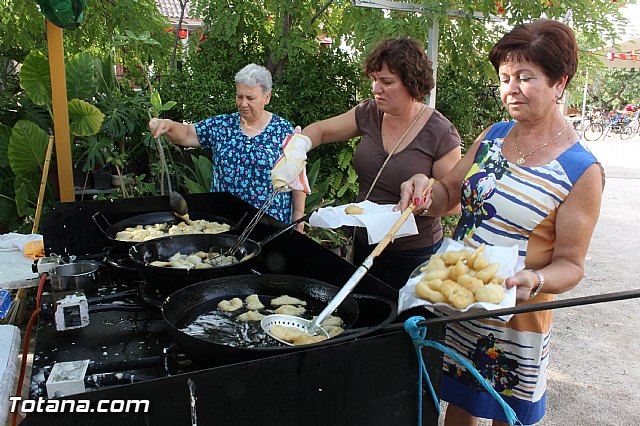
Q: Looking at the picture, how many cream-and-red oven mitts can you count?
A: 1